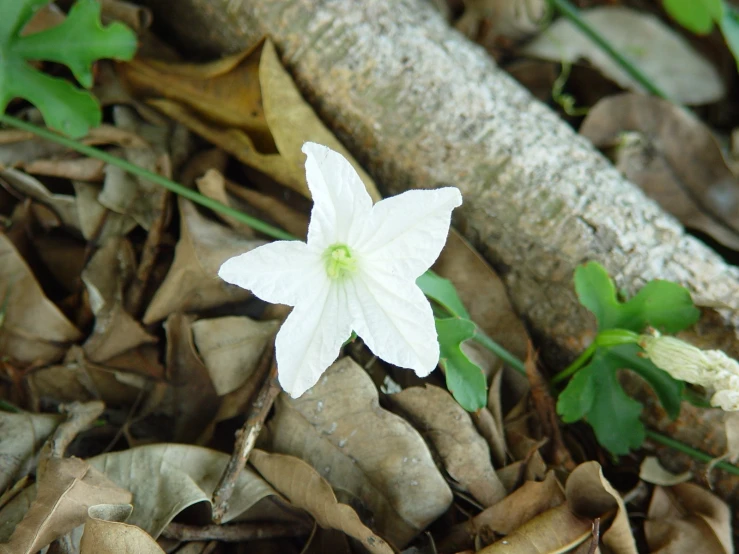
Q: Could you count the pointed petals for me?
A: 5